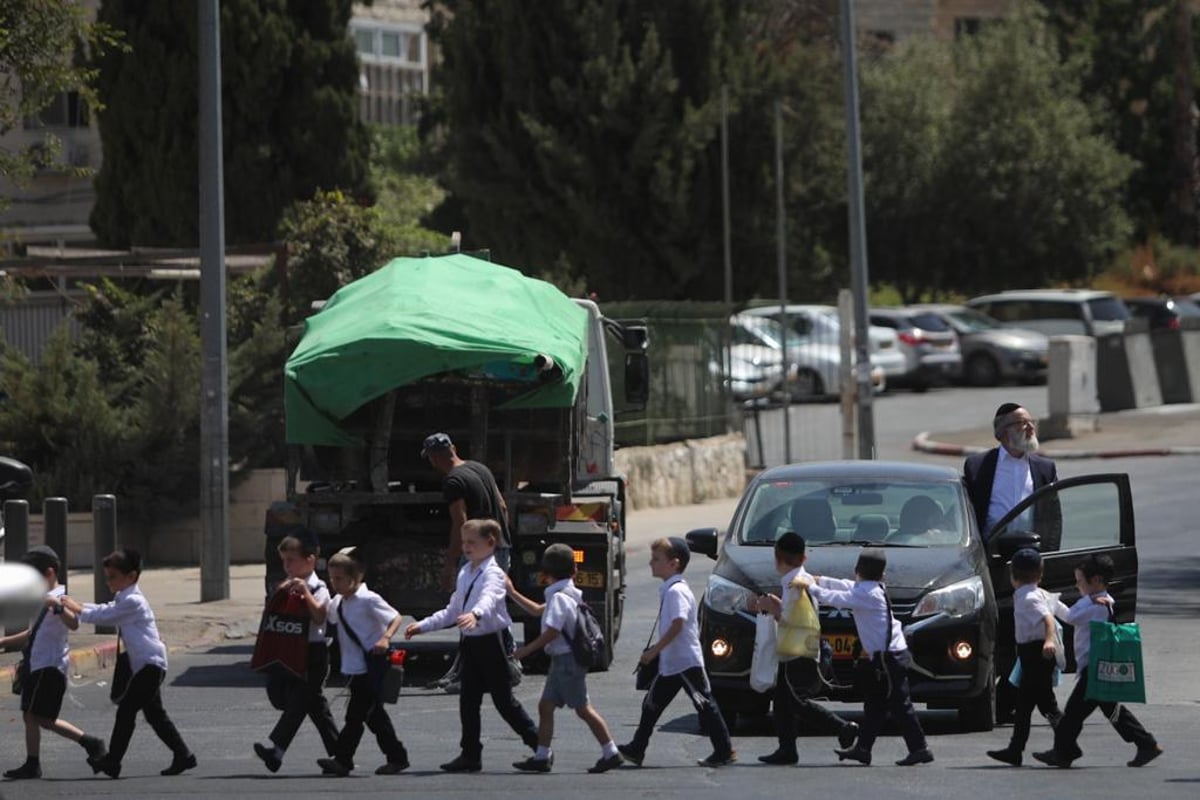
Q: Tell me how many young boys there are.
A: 11